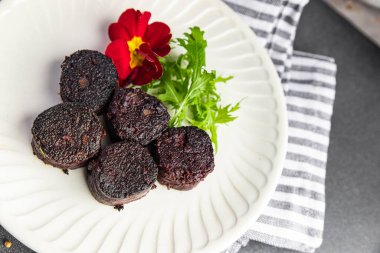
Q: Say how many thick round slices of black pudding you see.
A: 5